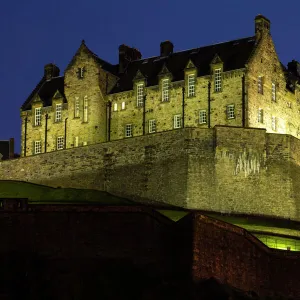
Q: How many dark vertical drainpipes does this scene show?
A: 8